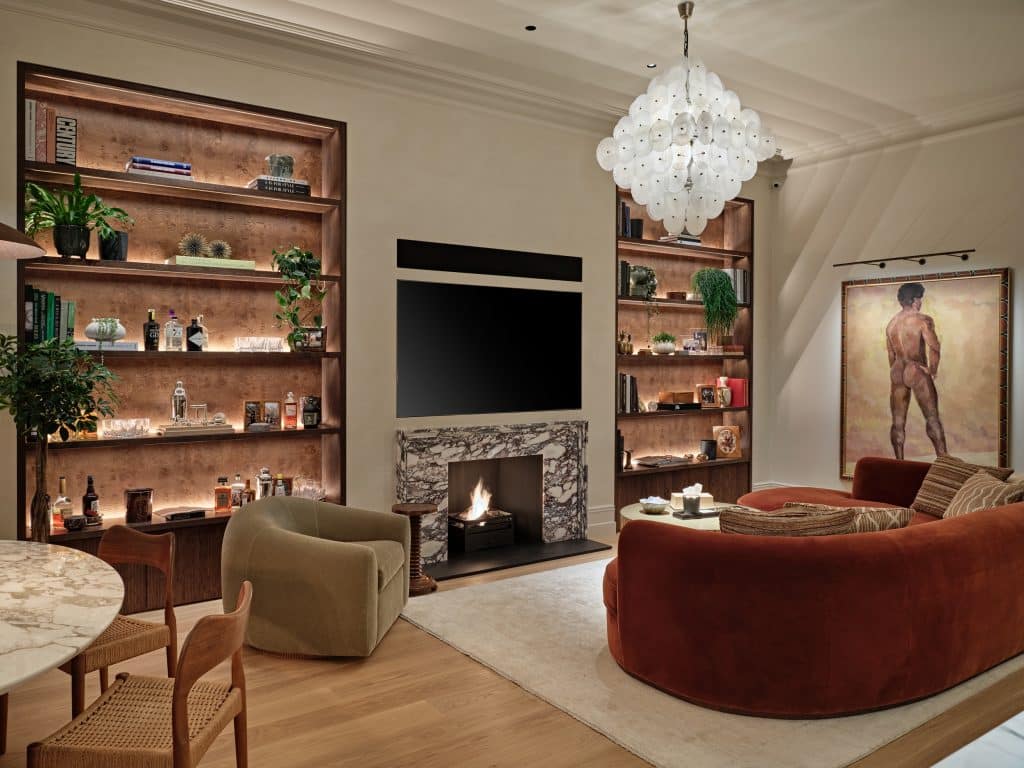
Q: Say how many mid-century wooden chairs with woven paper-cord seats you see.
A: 2